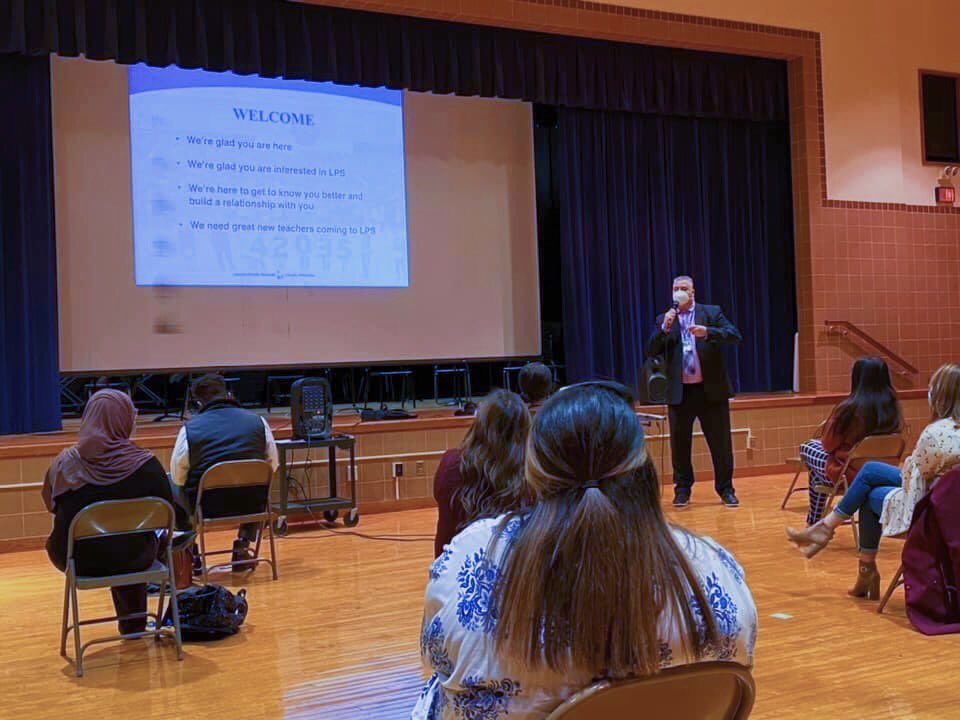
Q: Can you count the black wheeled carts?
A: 1